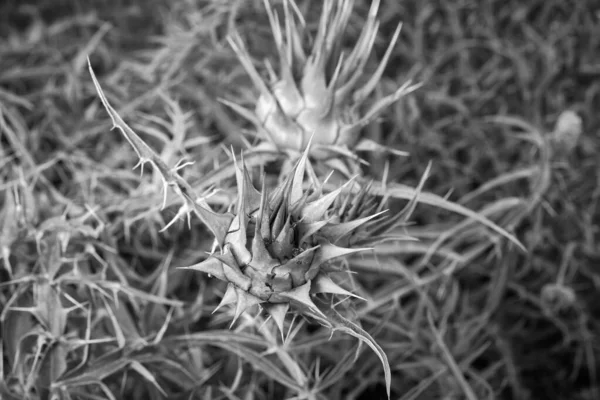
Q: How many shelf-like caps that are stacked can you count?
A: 0